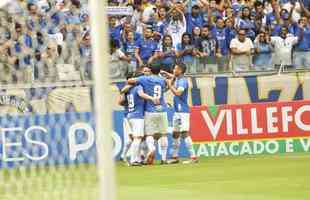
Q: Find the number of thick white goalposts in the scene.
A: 1